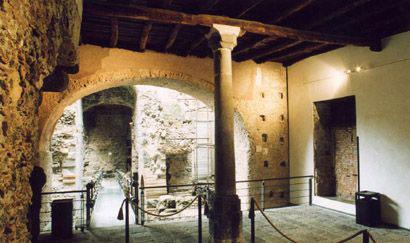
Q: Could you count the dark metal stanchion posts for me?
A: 4